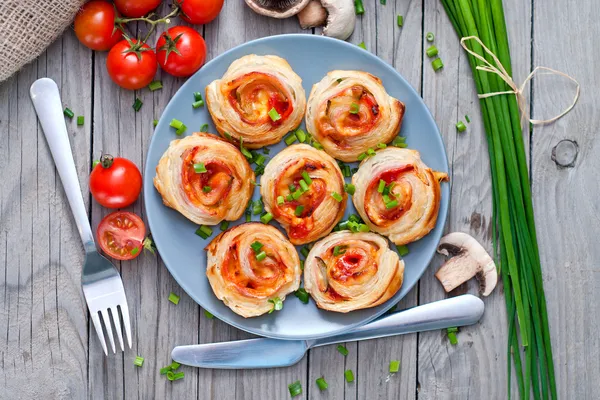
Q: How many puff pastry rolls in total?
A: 7